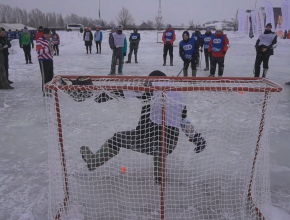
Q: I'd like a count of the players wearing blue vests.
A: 6